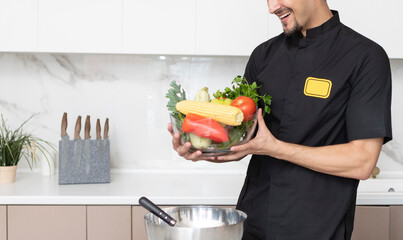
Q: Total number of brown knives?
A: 5